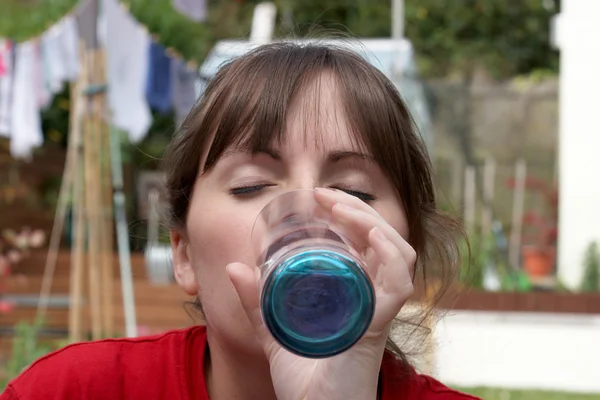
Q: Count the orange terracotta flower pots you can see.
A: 1